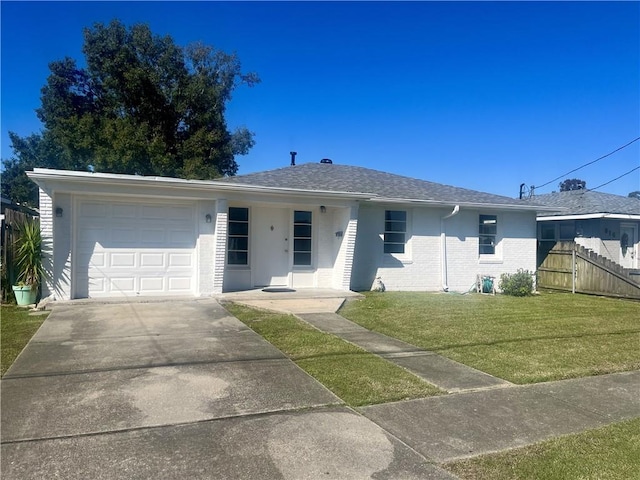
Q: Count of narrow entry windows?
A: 2